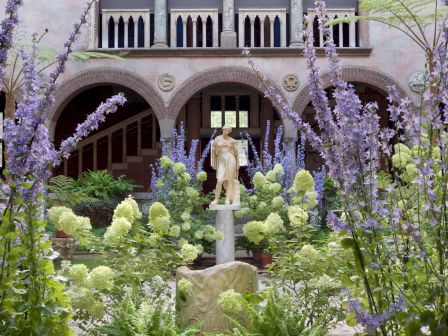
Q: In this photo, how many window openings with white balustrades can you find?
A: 4